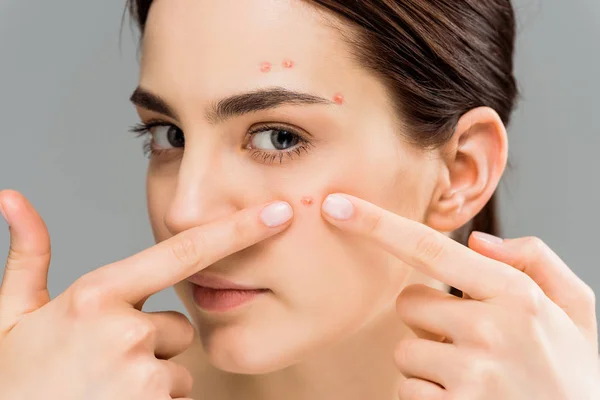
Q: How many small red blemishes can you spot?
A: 4